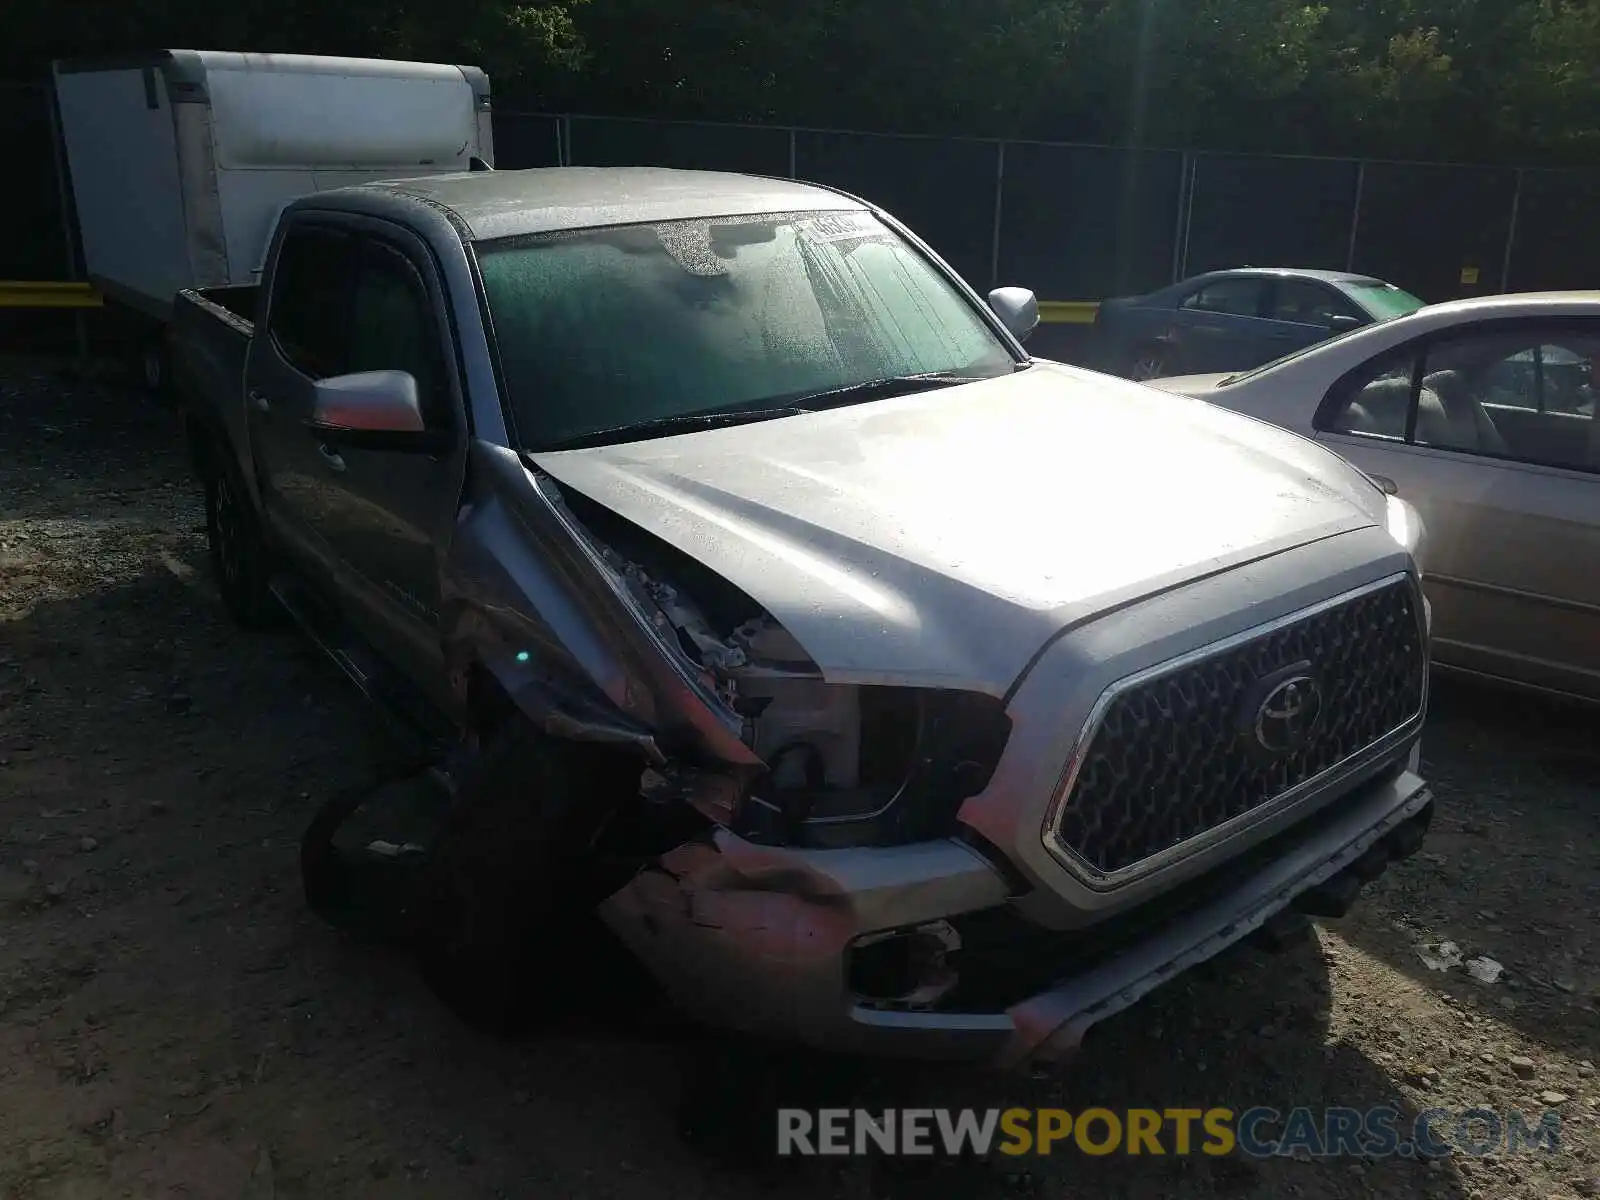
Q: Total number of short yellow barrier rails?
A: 2